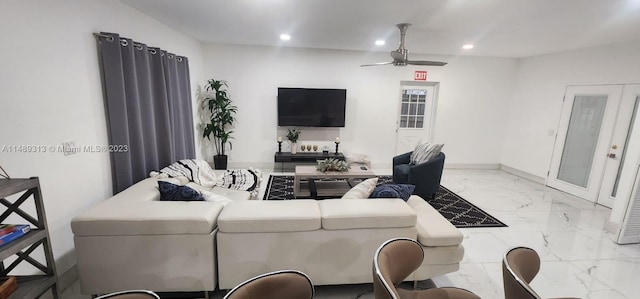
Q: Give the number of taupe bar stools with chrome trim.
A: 4